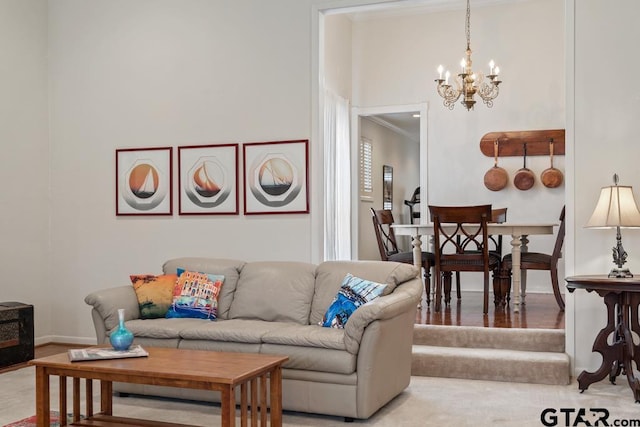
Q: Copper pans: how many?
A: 3